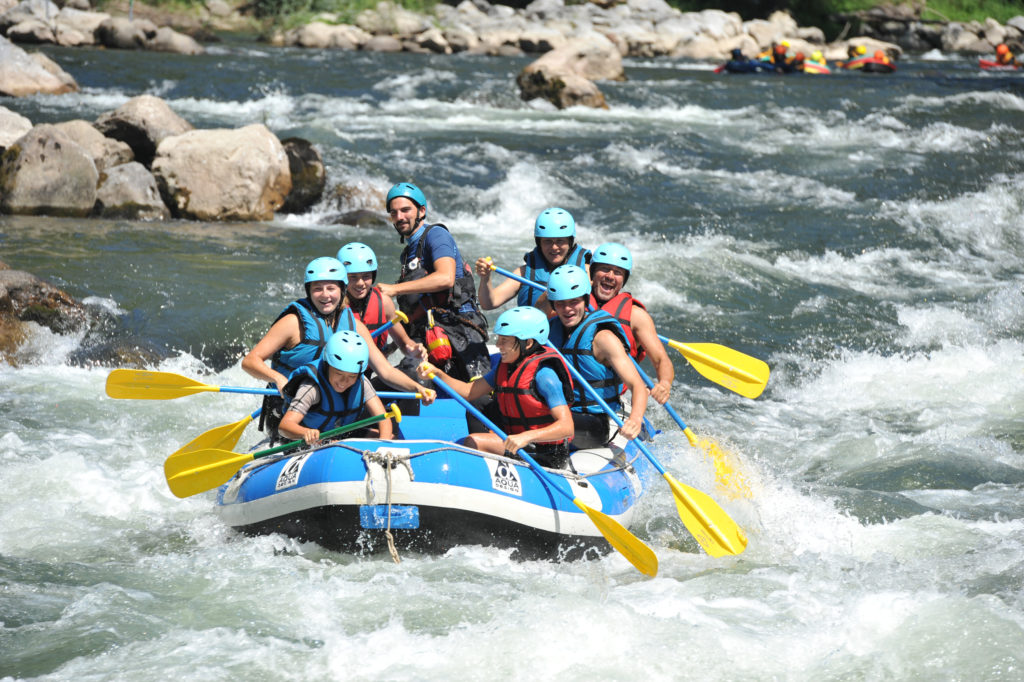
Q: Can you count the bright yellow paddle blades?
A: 7